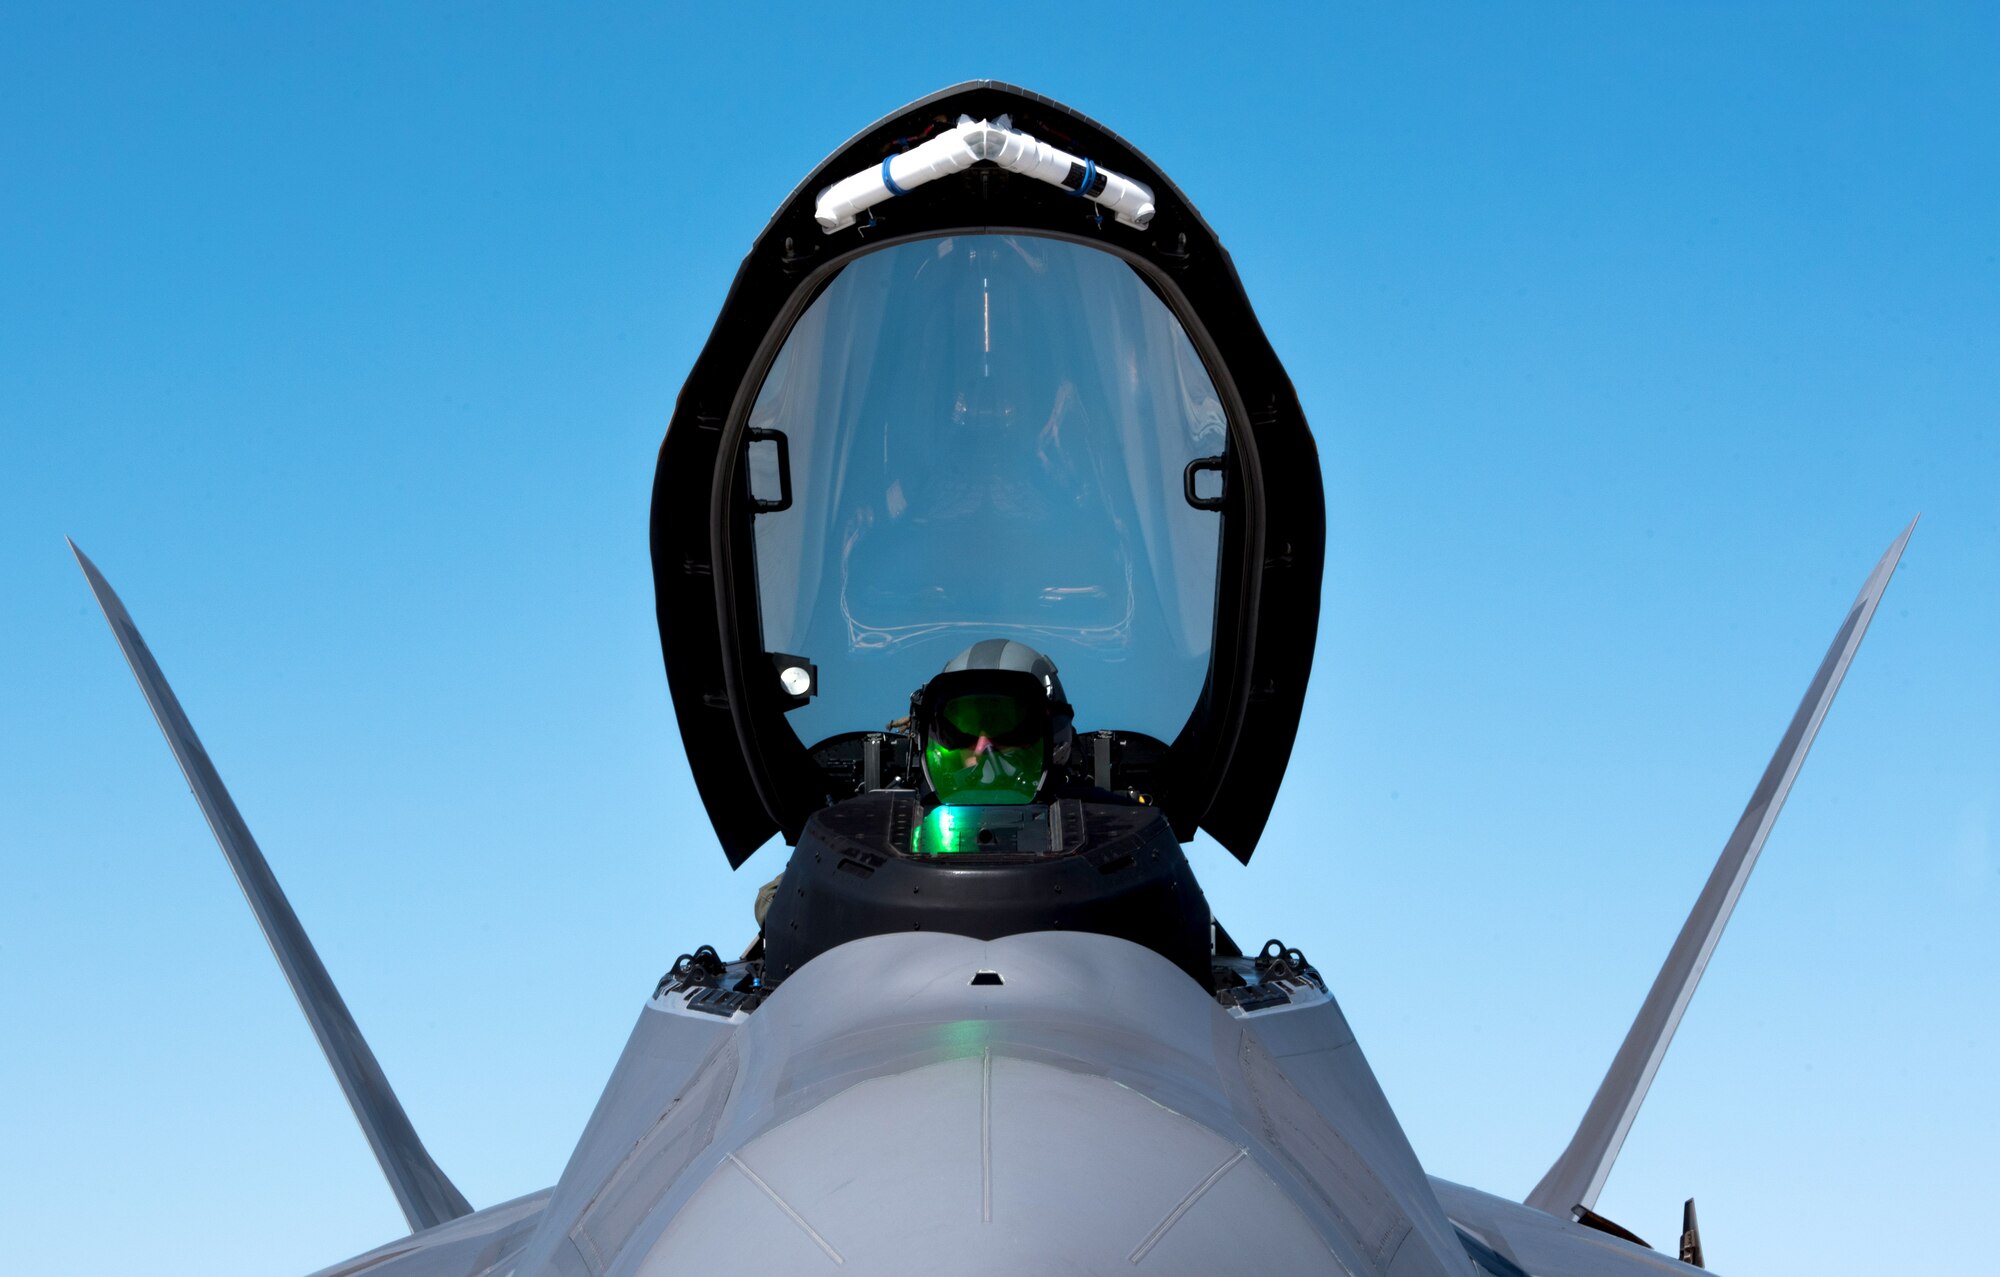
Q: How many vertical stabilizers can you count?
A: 2